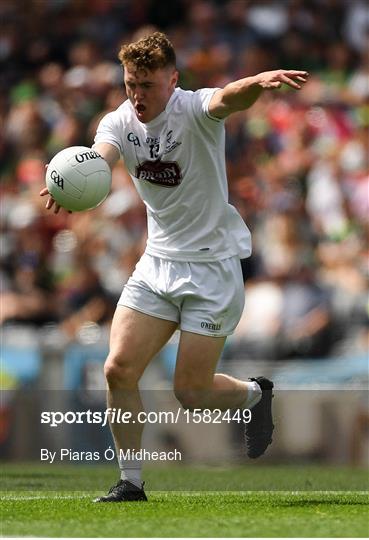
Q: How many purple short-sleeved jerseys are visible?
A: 0